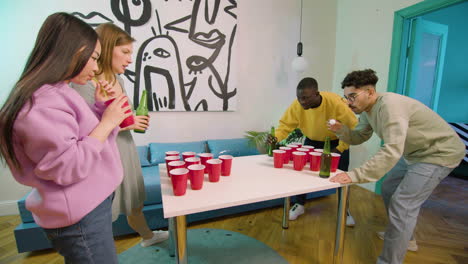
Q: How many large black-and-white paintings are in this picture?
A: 1